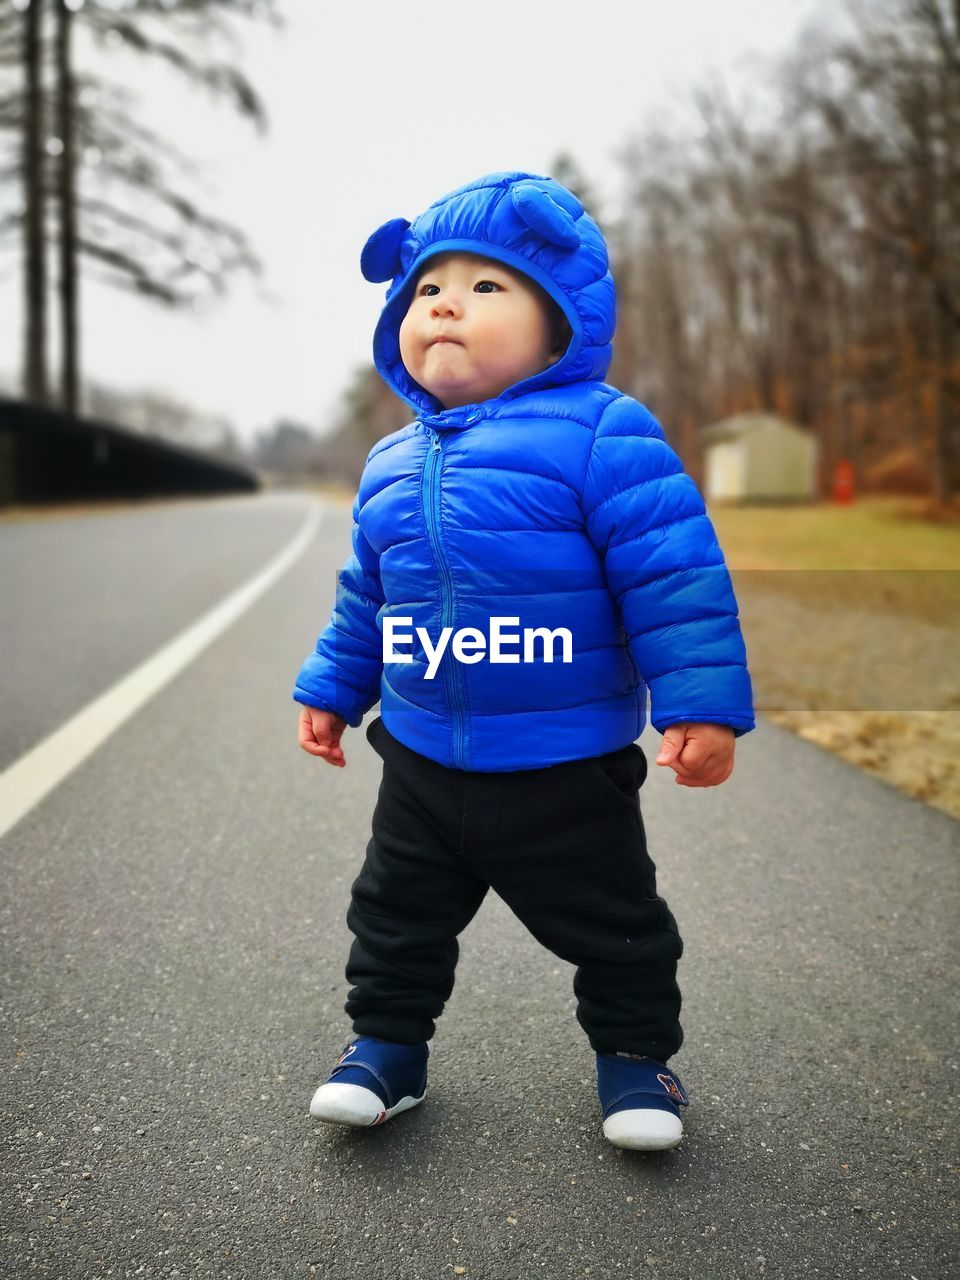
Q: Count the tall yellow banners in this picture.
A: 0